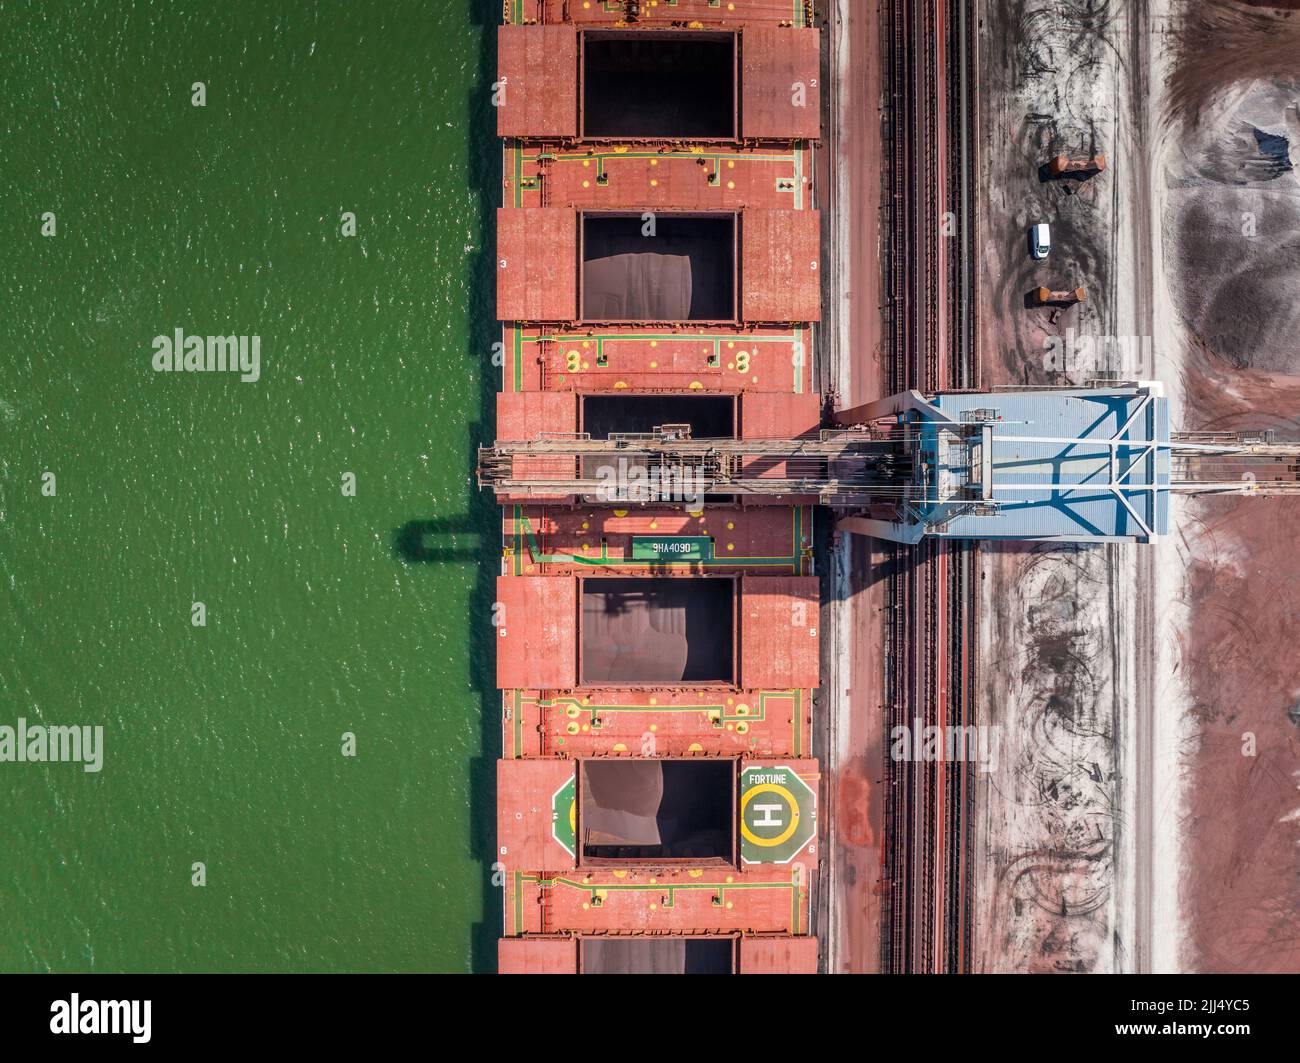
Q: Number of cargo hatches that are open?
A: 6